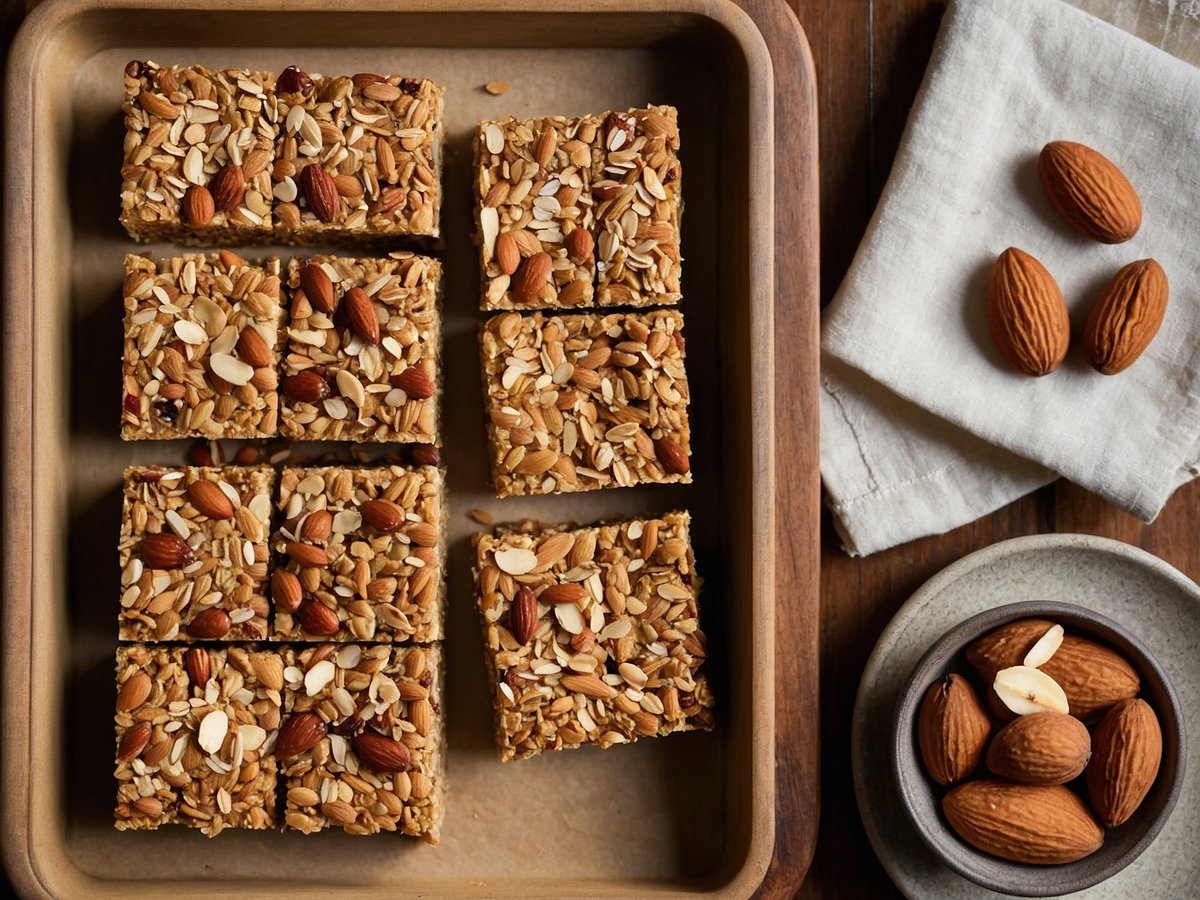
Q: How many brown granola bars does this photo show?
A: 12